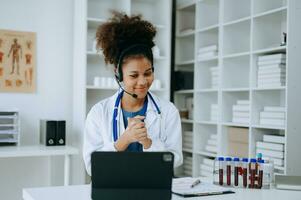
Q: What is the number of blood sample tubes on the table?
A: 6